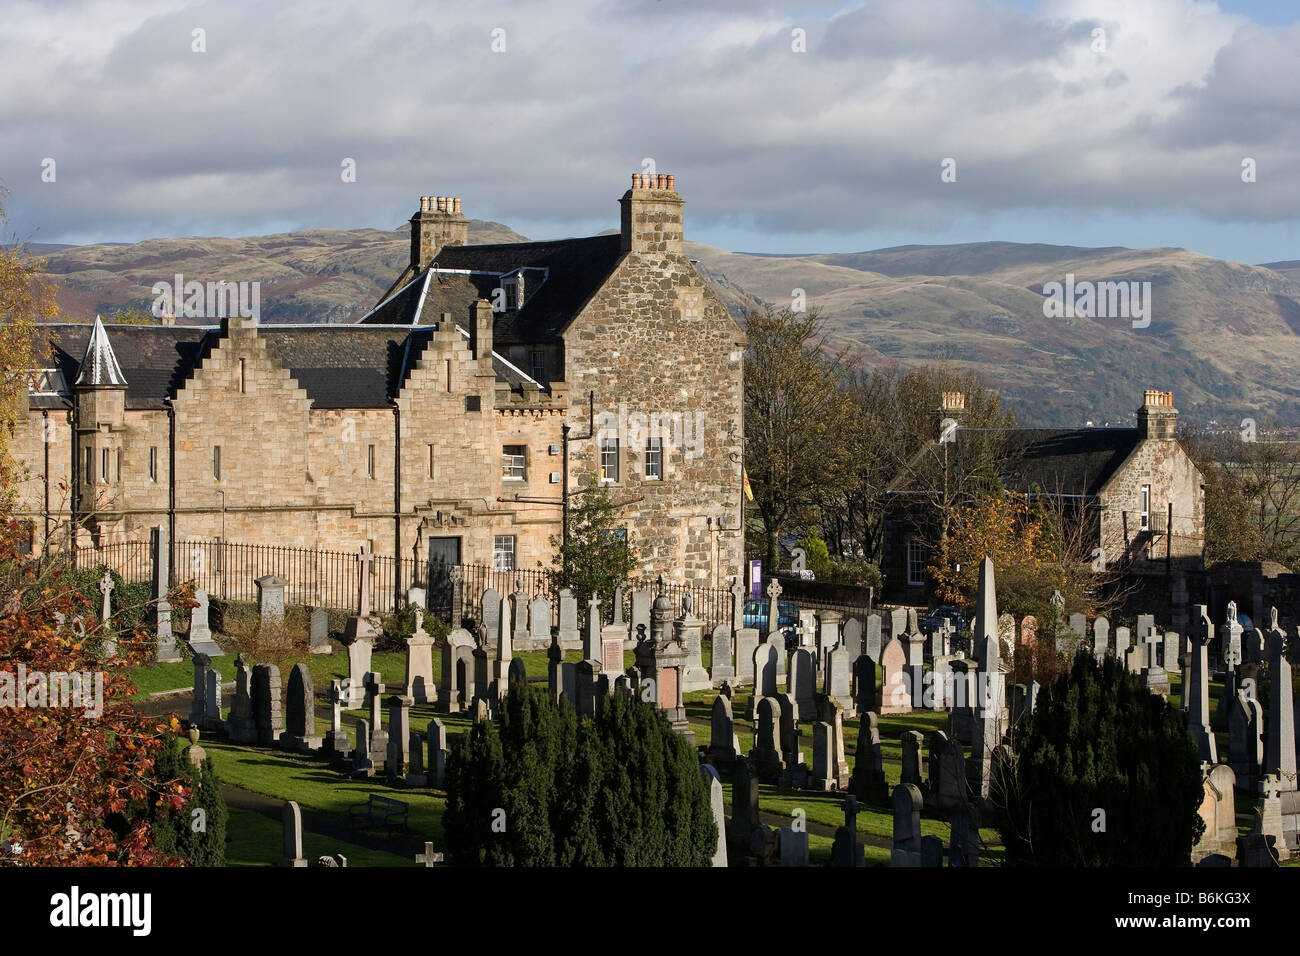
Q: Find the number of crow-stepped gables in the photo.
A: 2